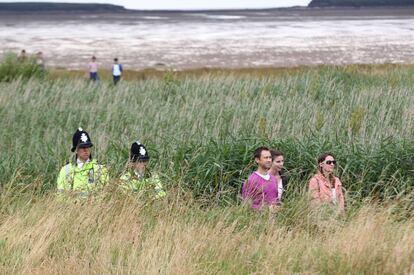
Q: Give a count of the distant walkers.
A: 4